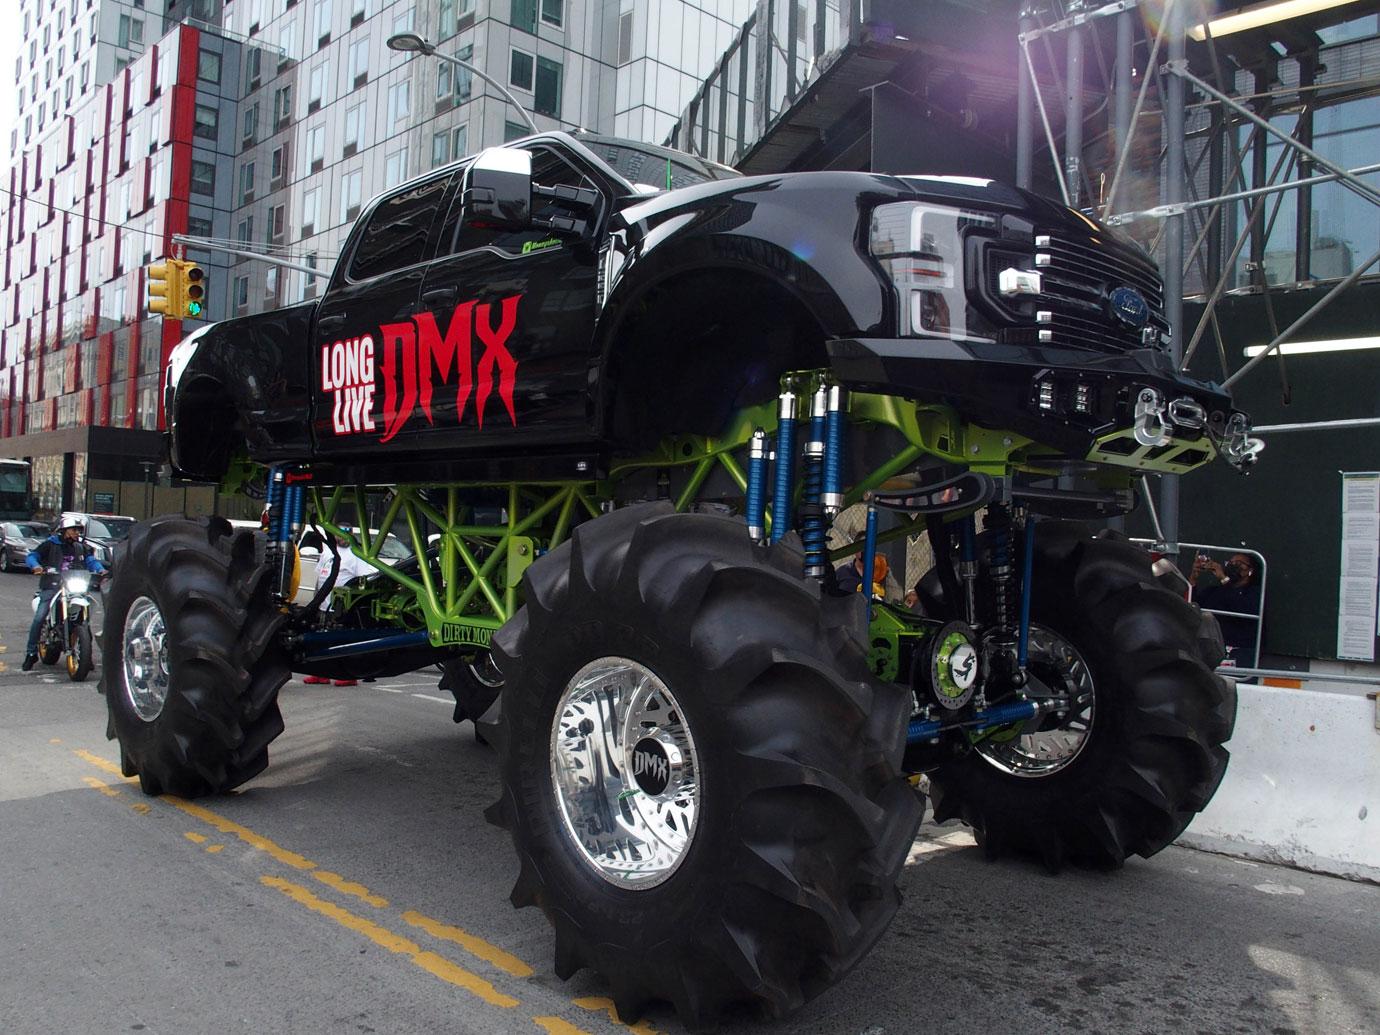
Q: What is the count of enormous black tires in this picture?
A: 4